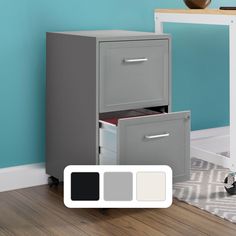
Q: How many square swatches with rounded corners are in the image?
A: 3